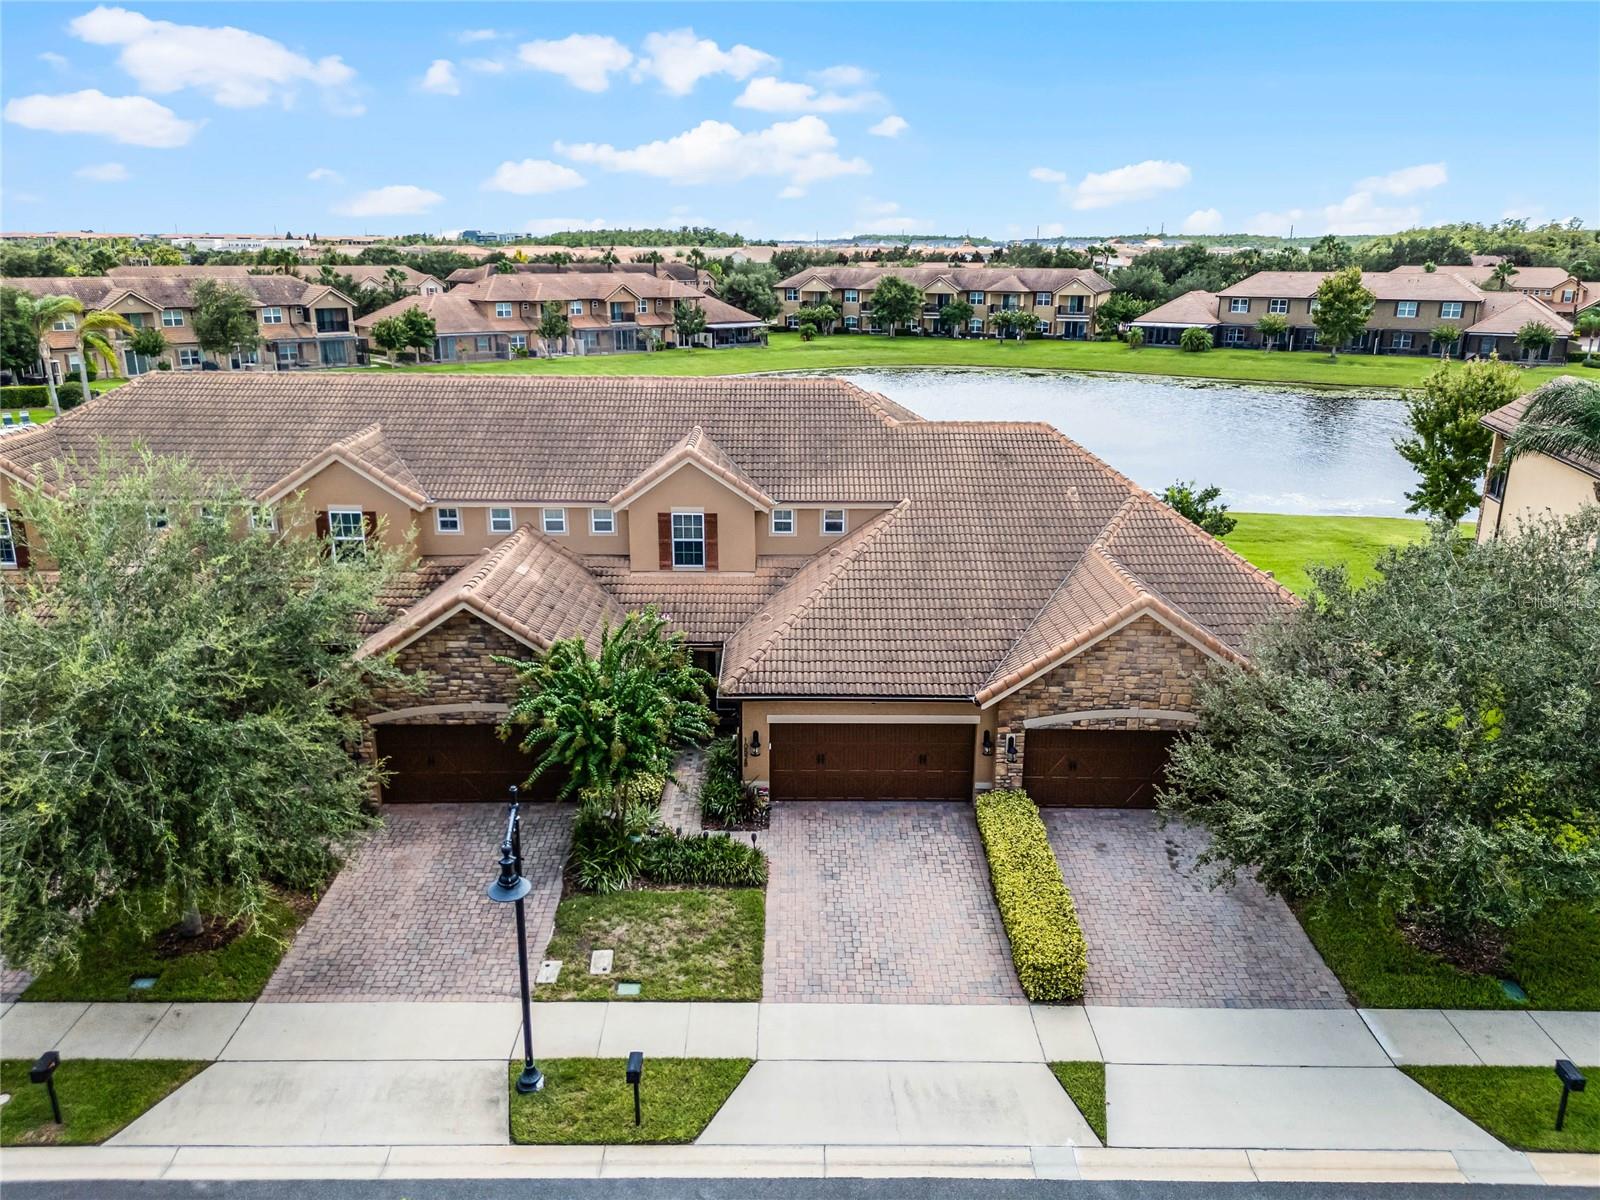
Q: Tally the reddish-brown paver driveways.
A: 3